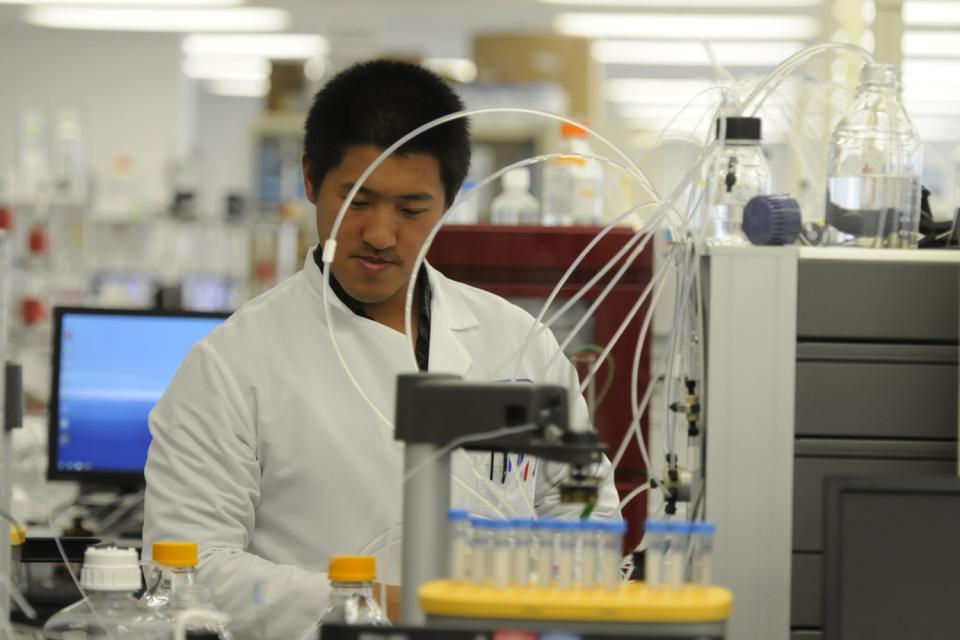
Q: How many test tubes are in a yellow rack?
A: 11